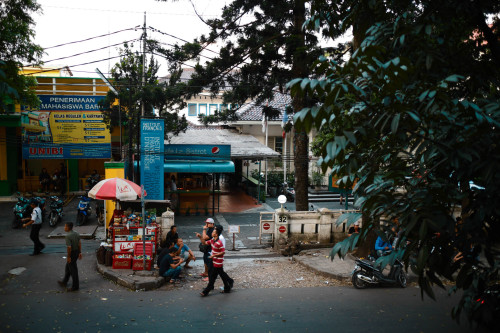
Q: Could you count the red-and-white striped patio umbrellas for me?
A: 1